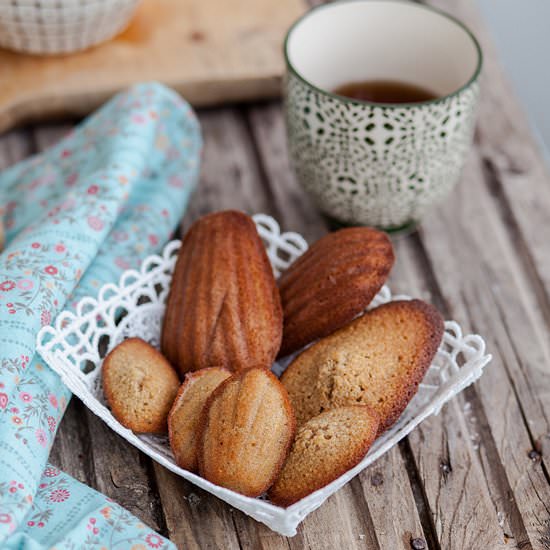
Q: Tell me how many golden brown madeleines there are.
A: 7